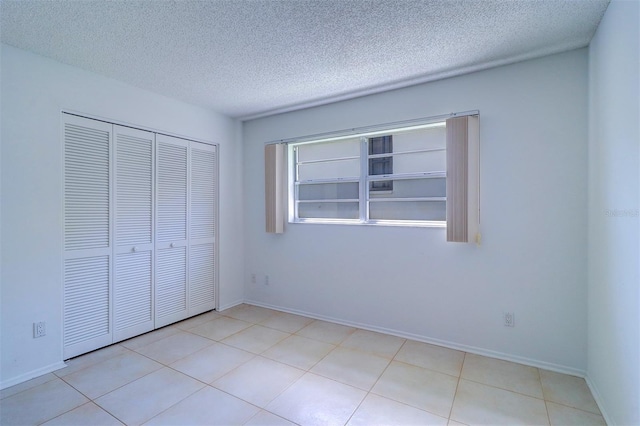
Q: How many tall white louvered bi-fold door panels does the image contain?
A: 4